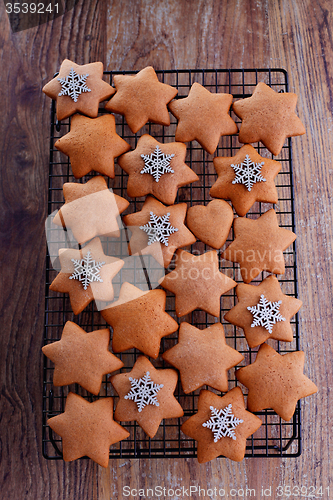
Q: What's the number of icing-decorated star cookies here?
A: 8